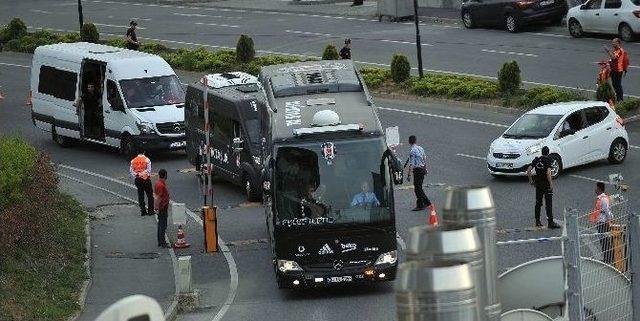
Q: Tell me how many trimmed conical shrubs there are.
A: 7